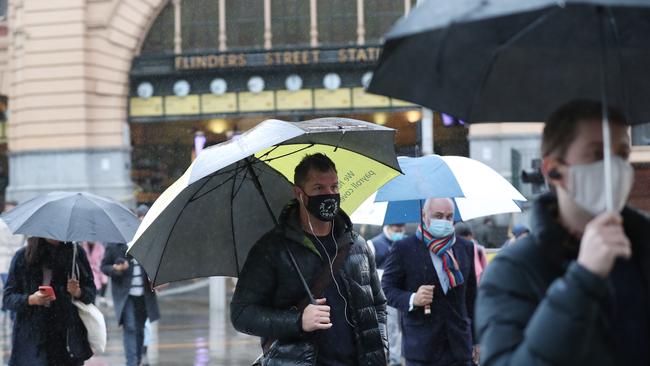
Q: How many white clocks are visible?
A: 7